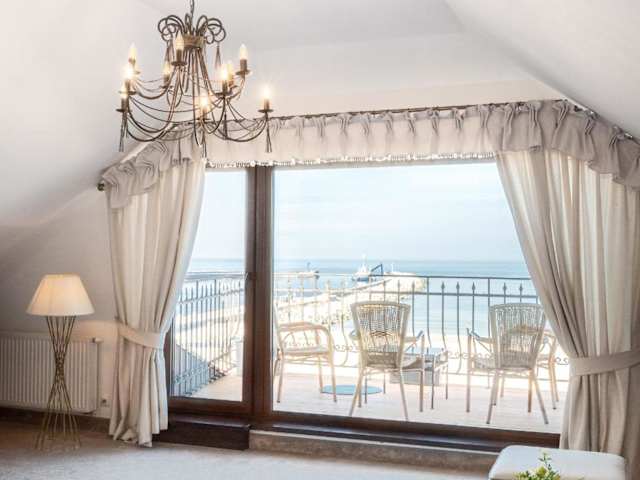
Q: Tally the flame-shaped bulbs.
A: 10